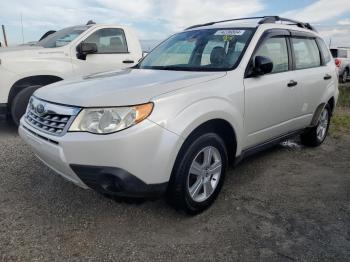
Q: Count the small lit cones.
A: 0